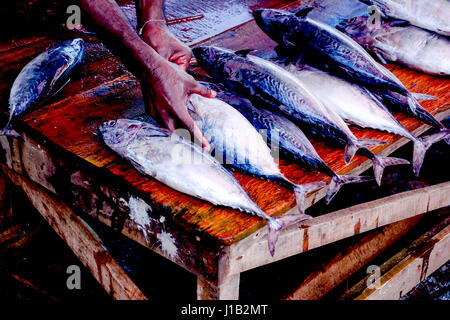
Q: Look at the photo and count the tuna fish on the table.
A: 11